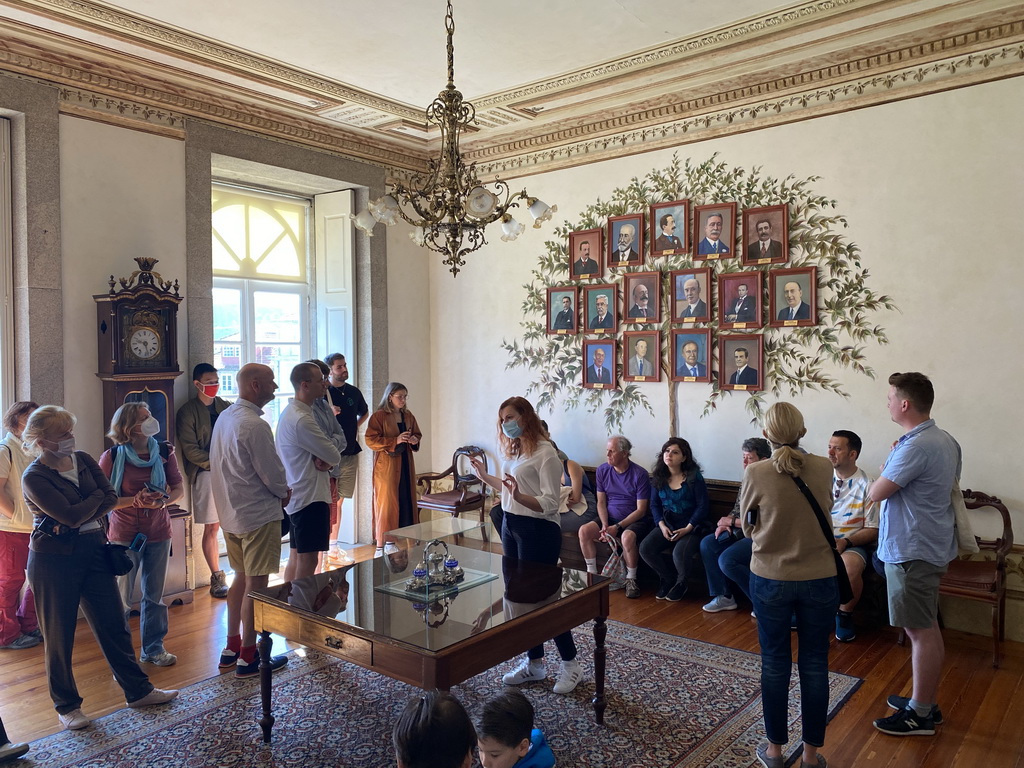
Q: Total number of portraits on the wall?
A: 15